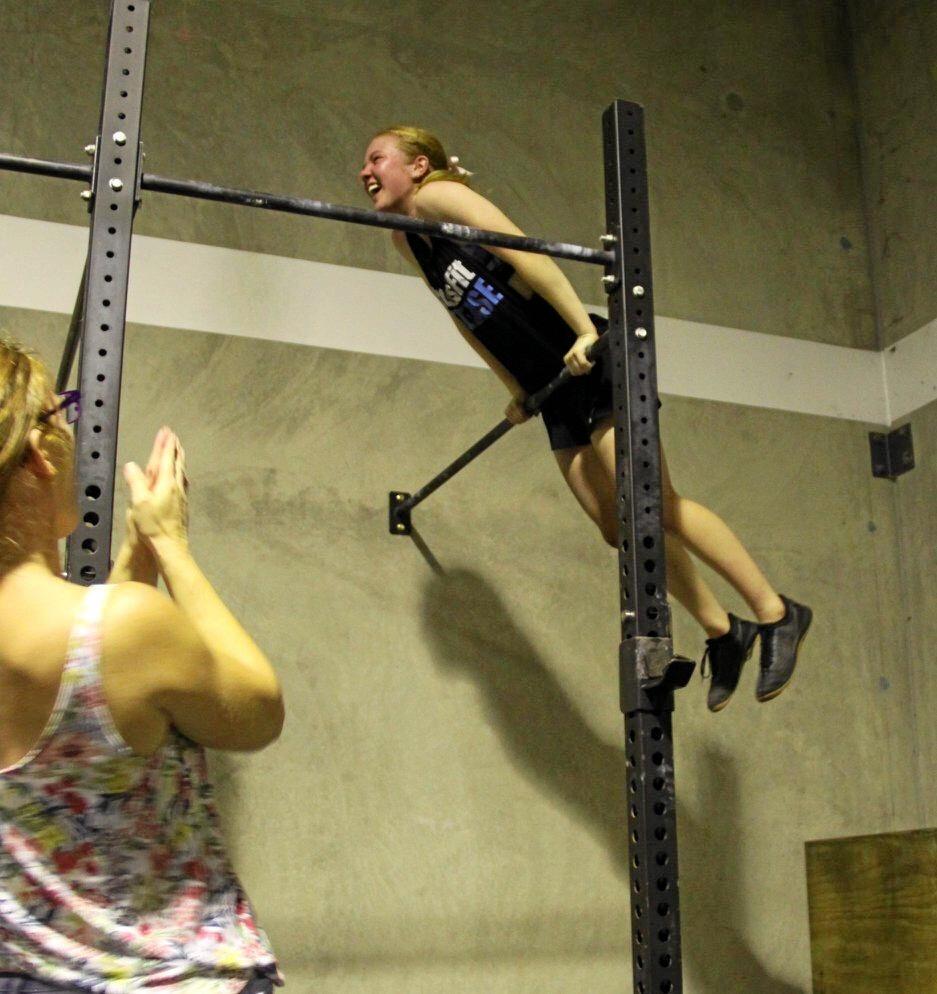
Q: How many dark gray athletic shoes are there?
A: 2